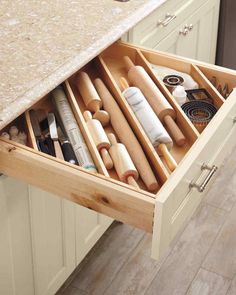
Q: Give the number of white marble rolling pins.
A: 1